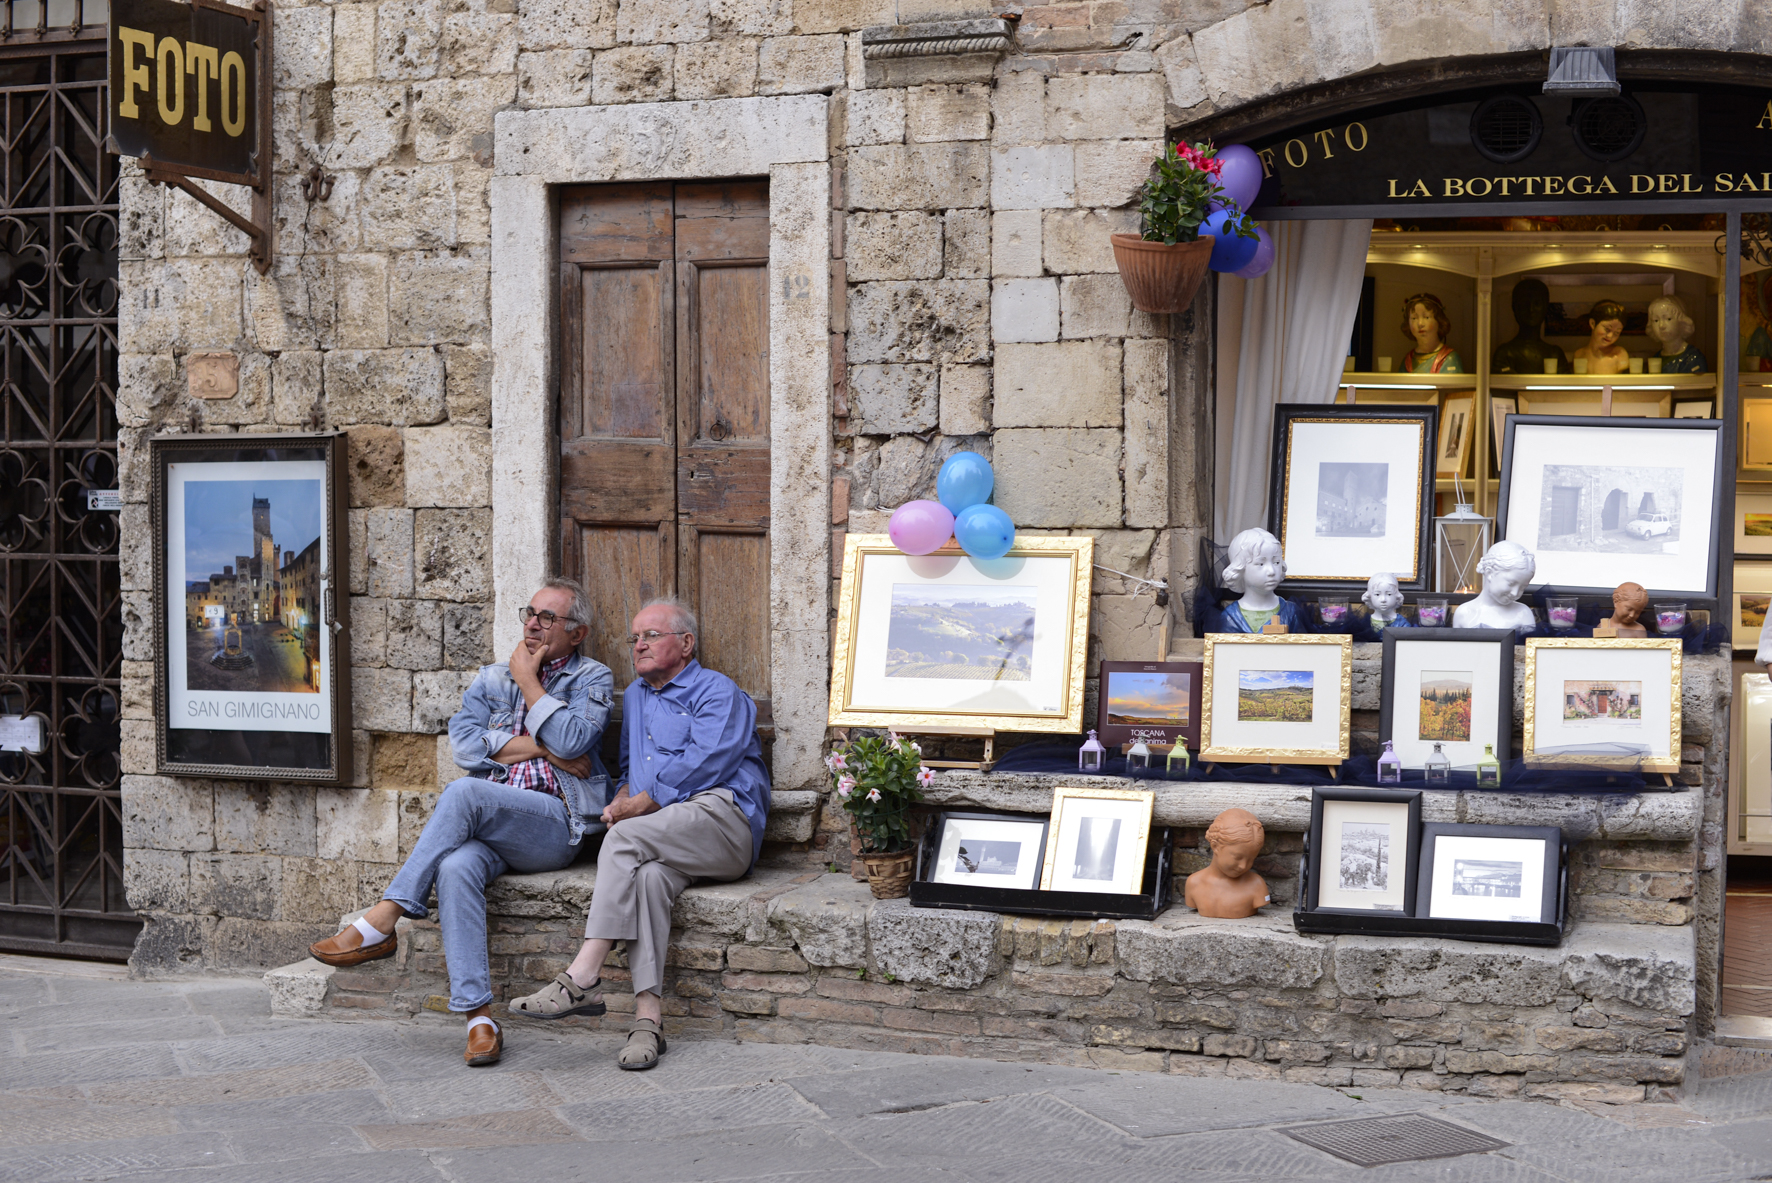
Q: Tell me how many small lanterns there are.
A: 6